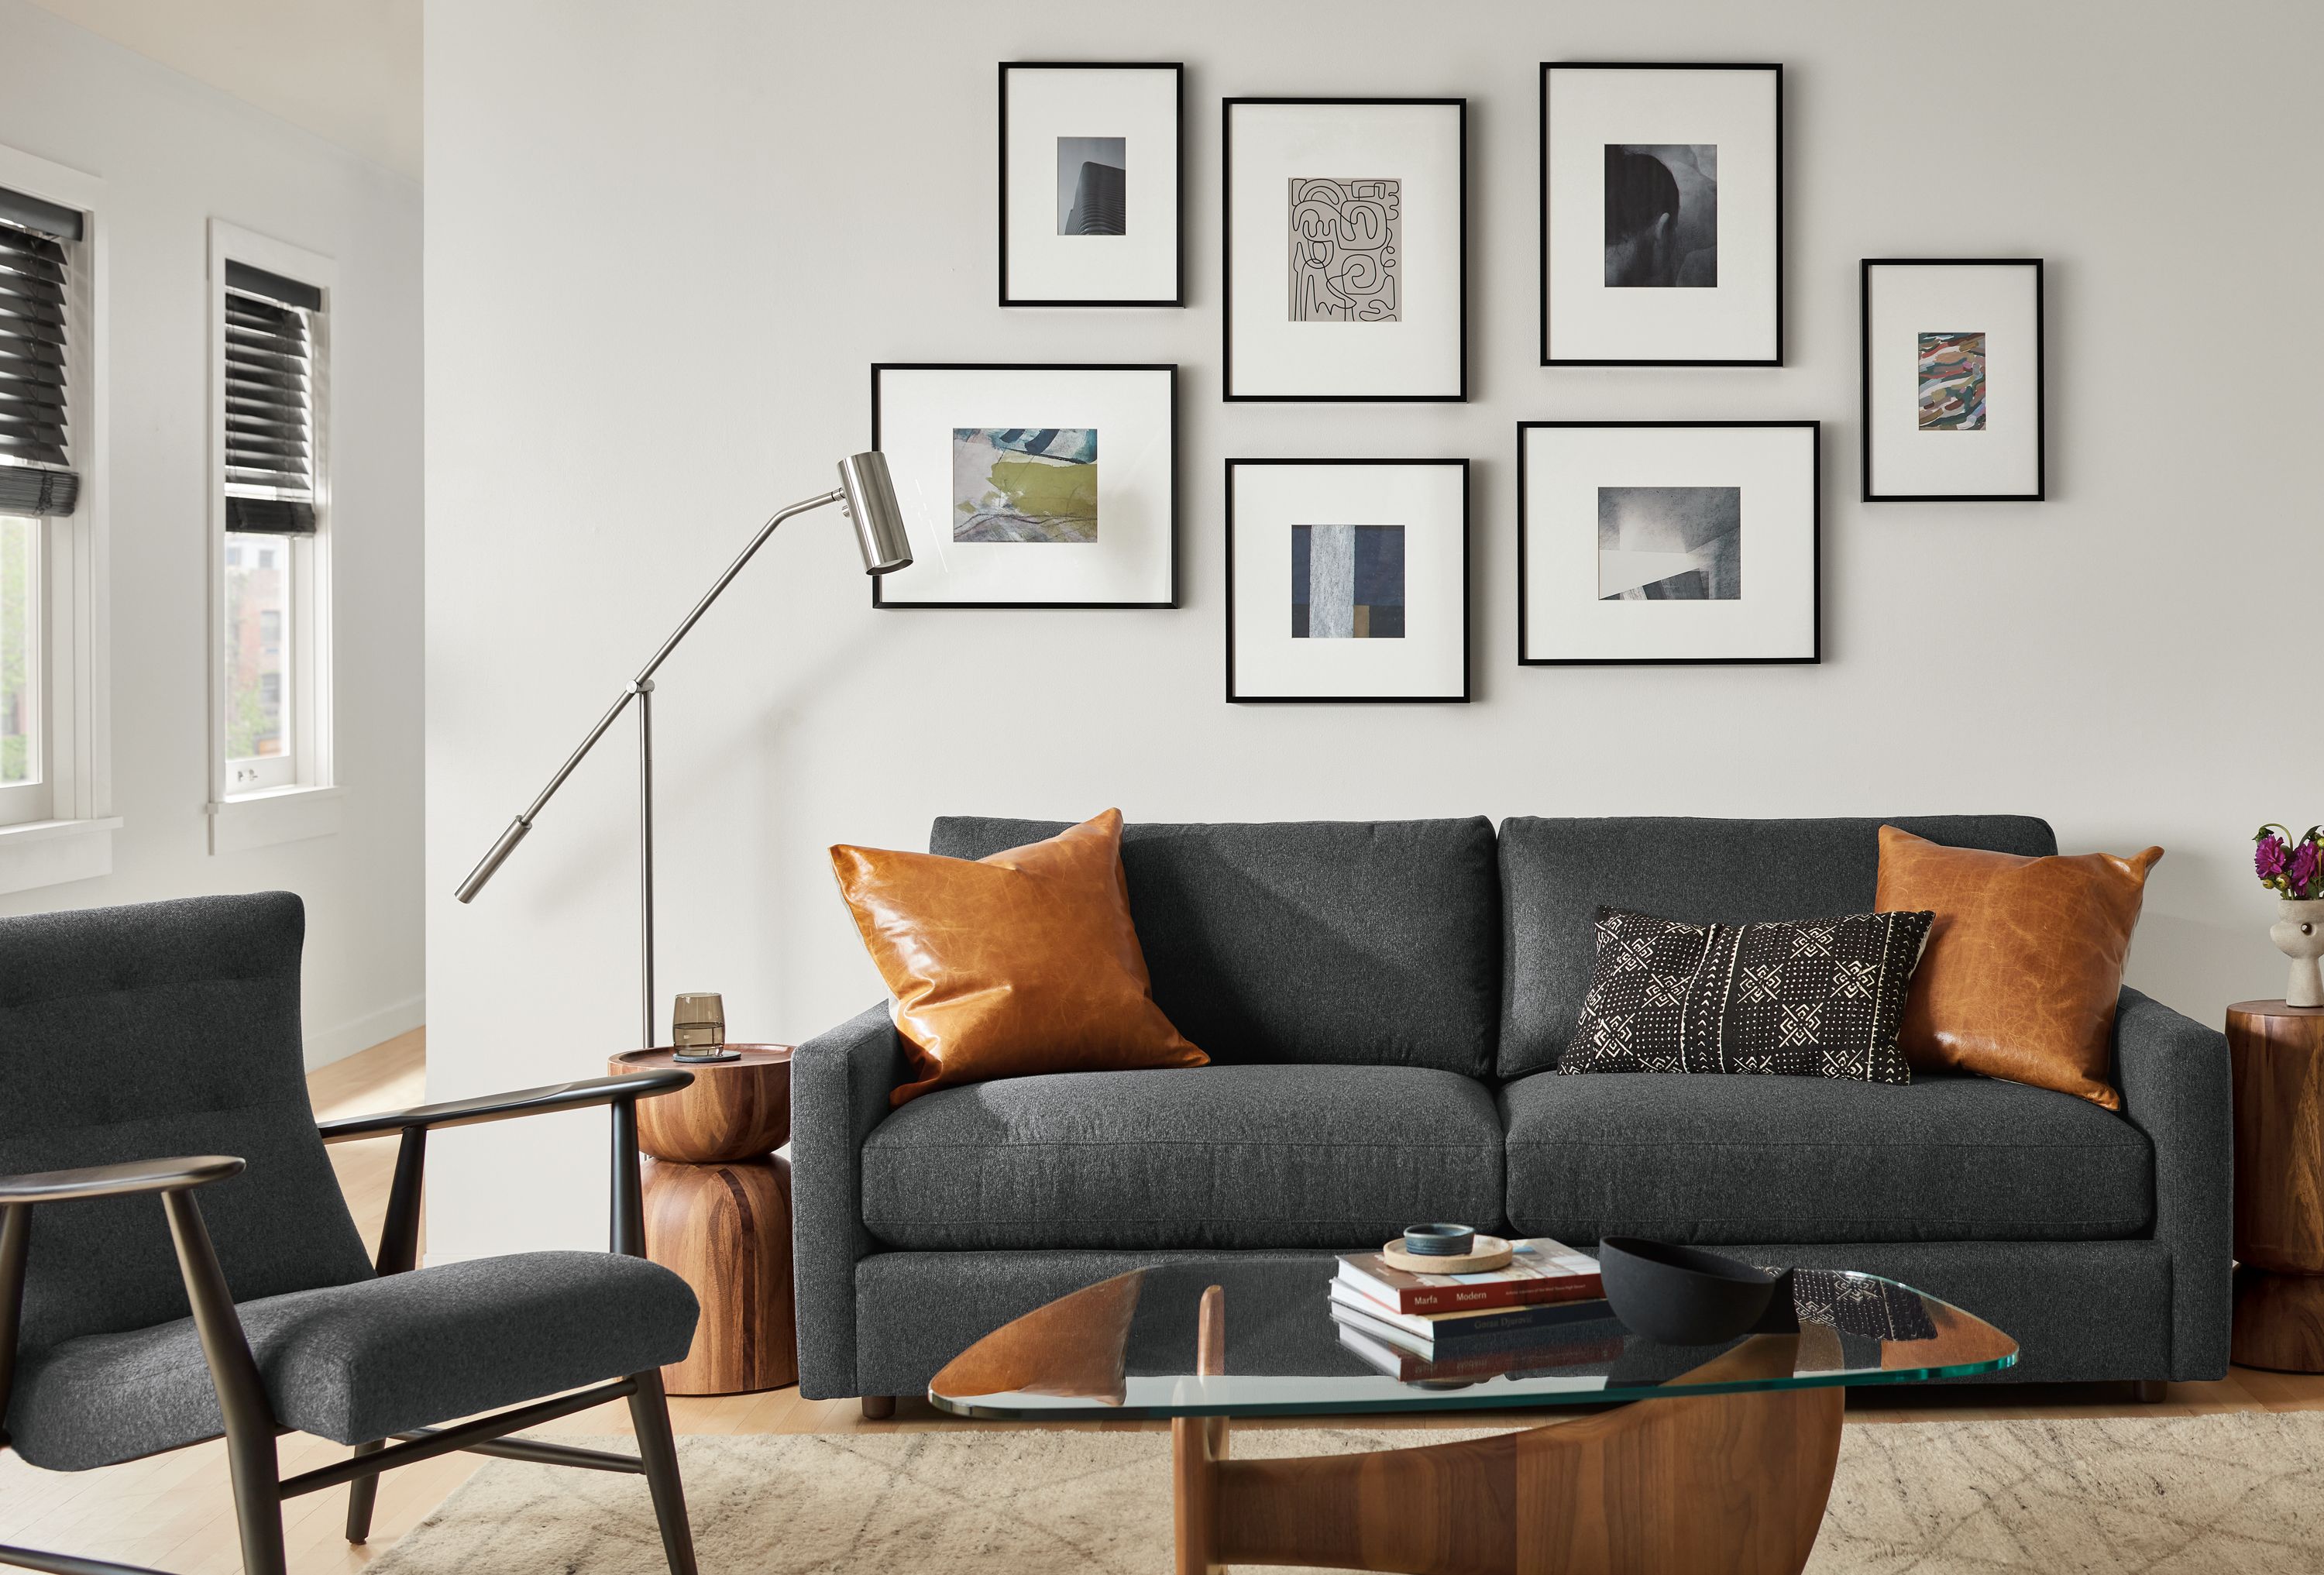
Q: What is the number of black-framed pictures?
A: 7